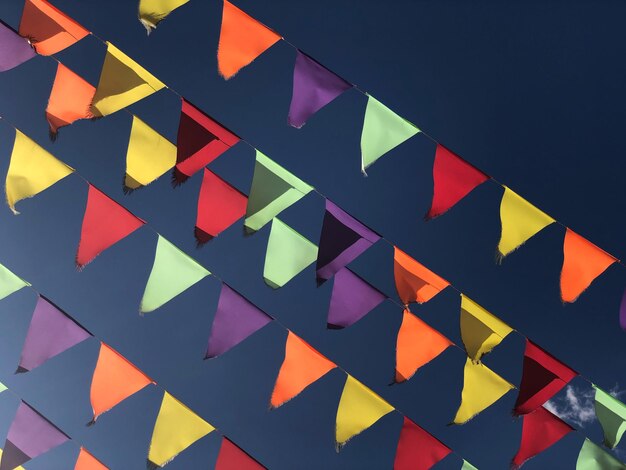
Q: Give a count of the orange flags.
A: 9